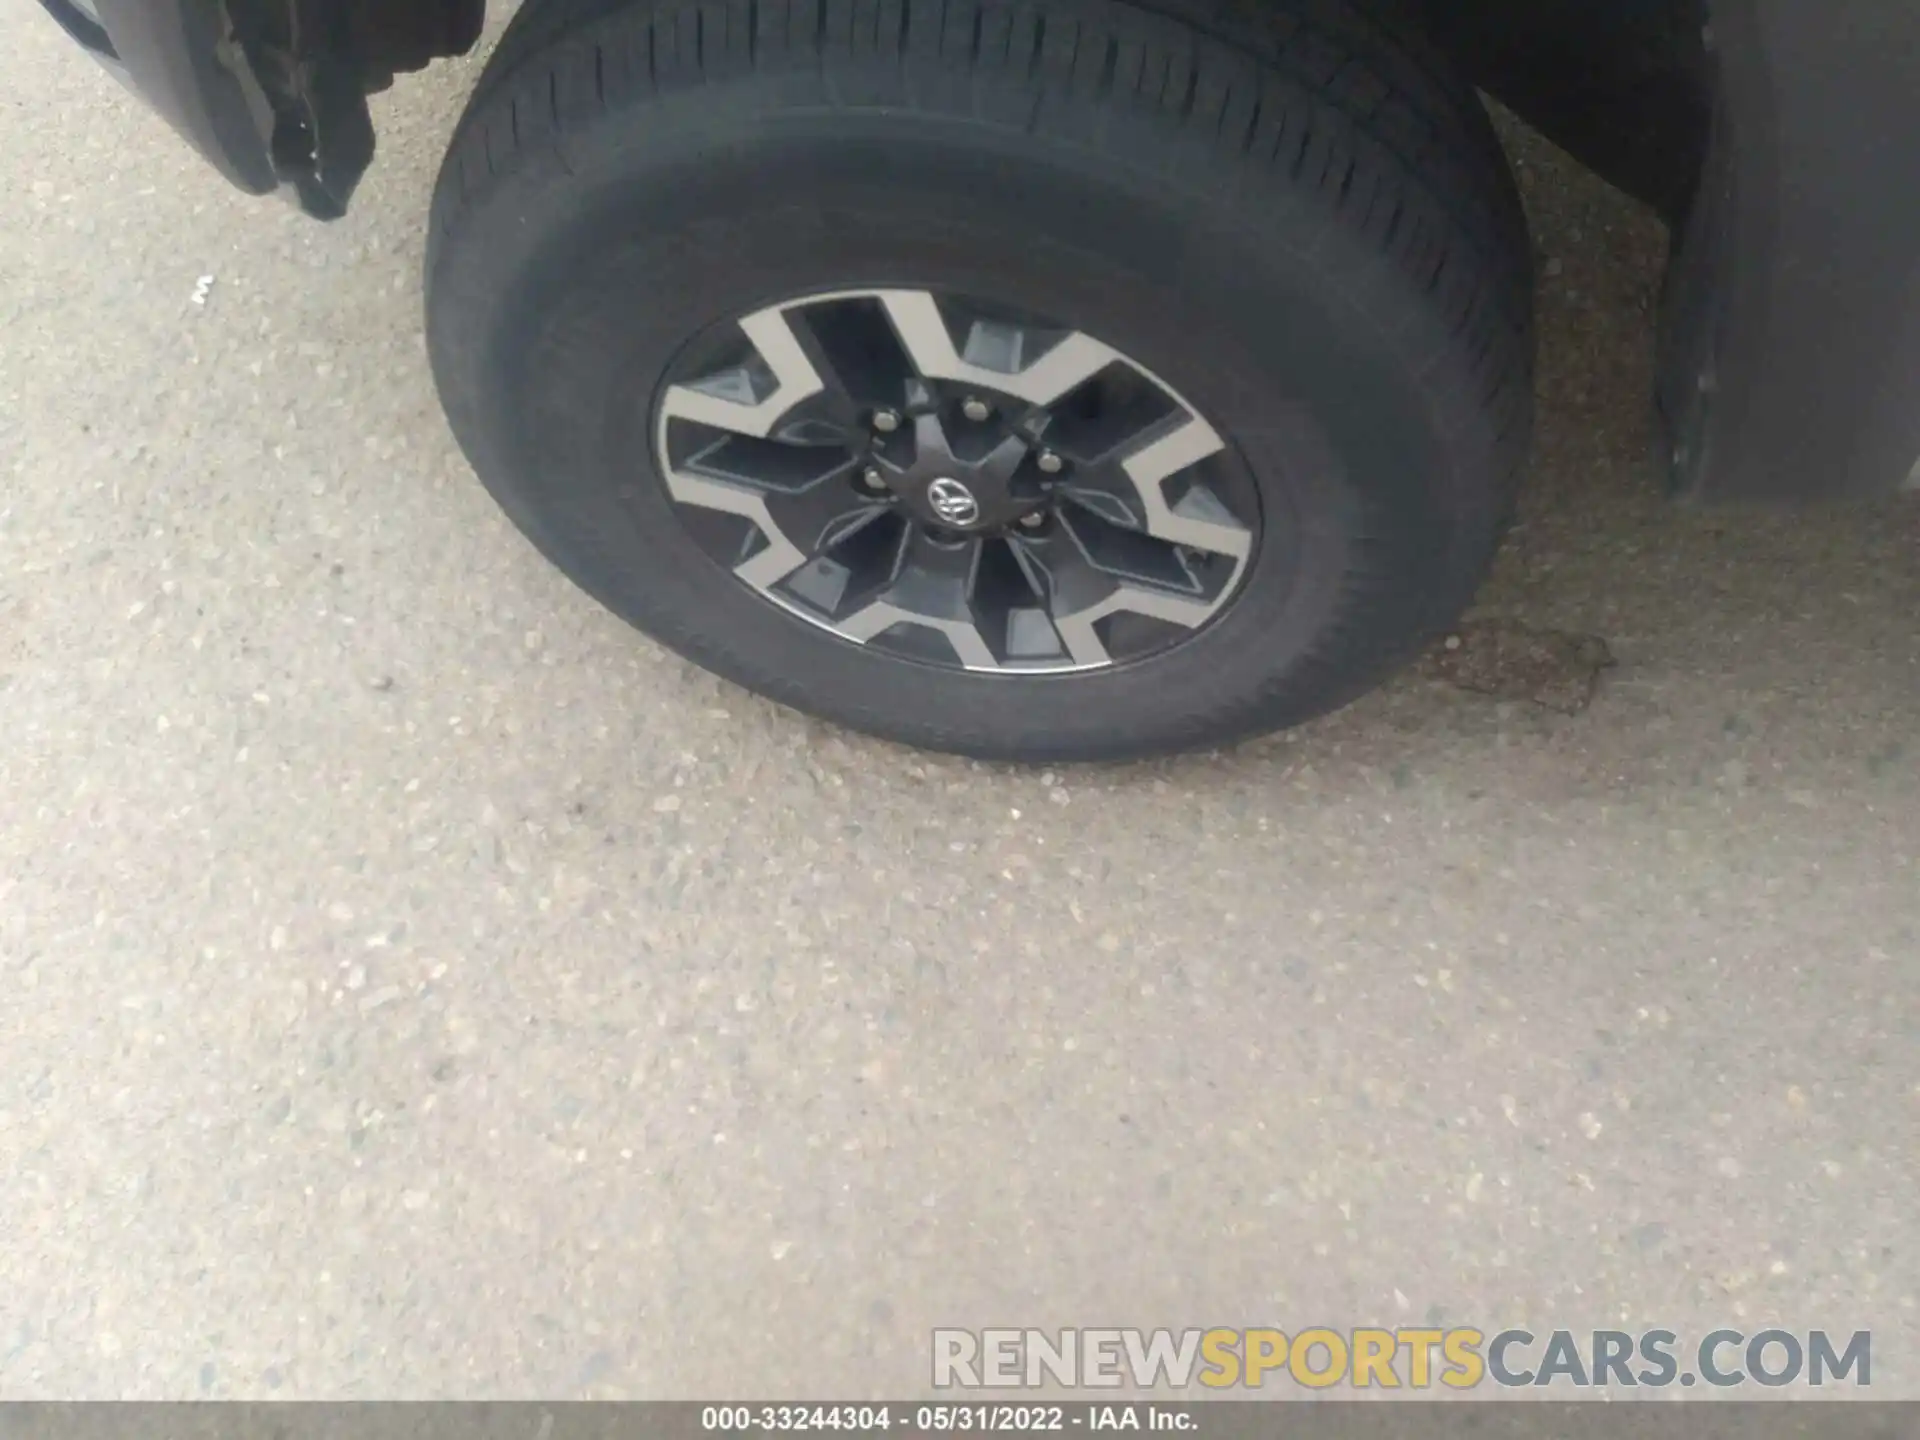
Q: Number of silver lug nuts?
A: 5